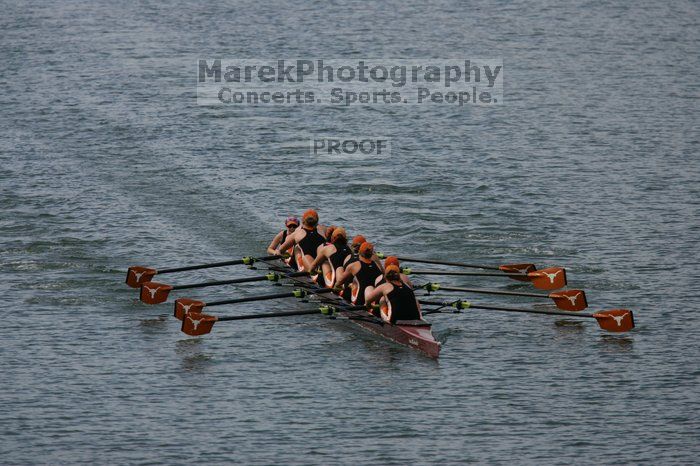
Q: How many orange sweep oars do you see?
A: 8